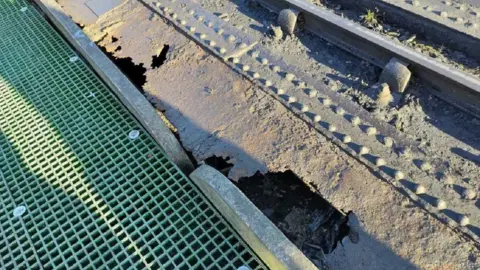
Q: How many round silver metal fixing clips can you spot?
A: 5